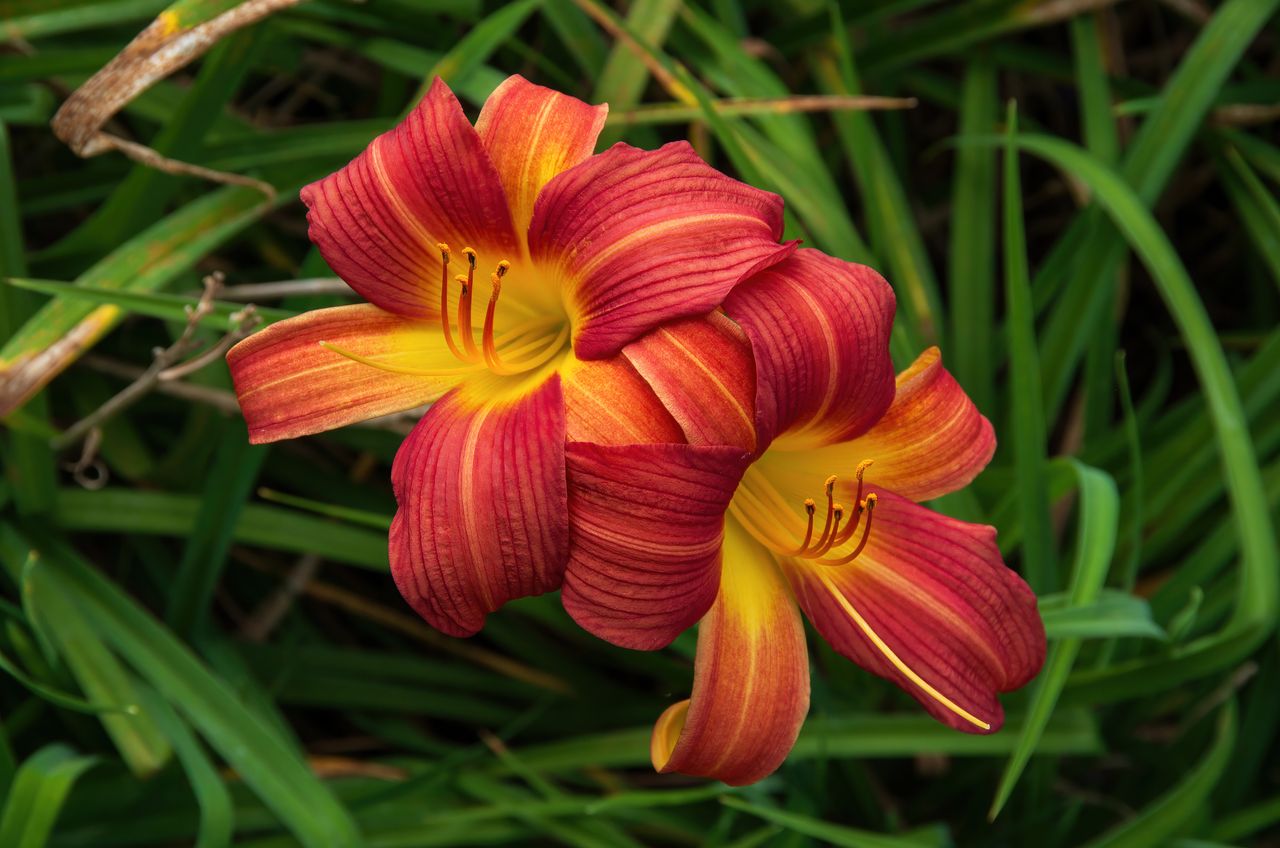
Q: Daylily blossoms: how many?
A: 2